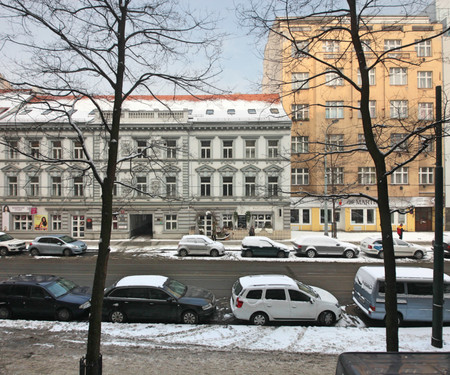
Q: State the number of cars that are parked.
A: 11